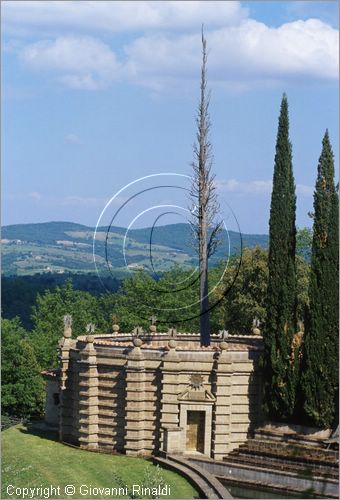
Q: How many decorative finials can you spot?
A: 8